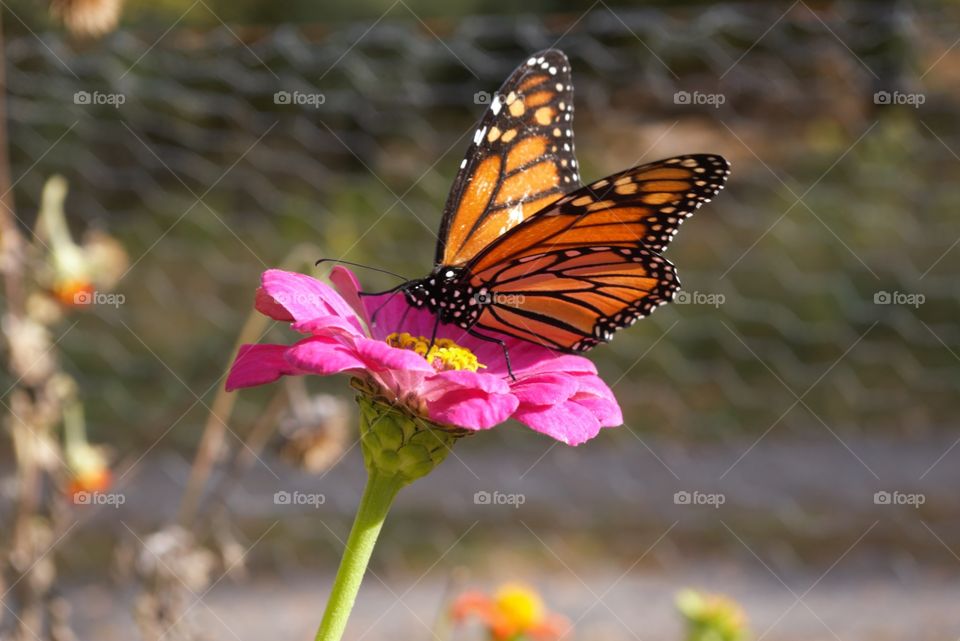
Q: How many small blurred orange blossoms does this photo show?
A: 3